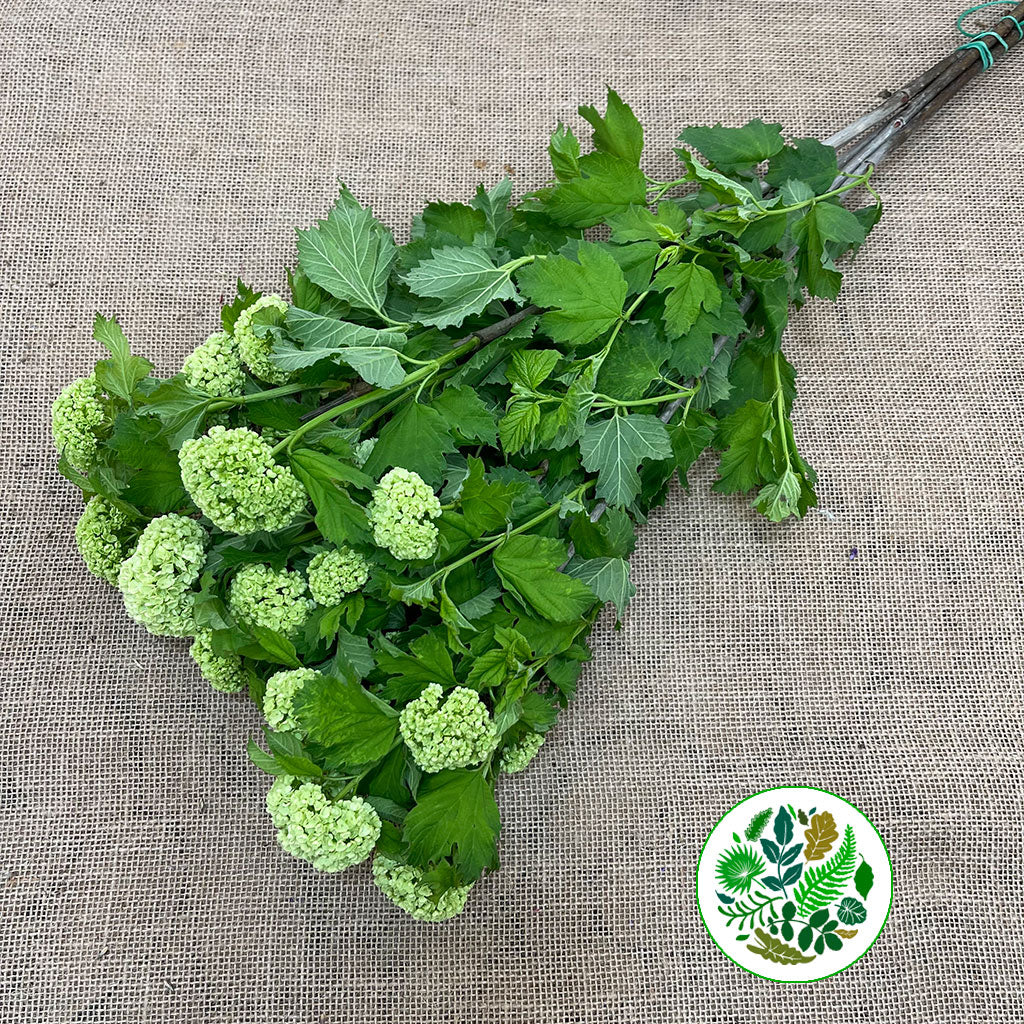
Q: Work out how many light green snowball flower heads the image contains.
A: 15